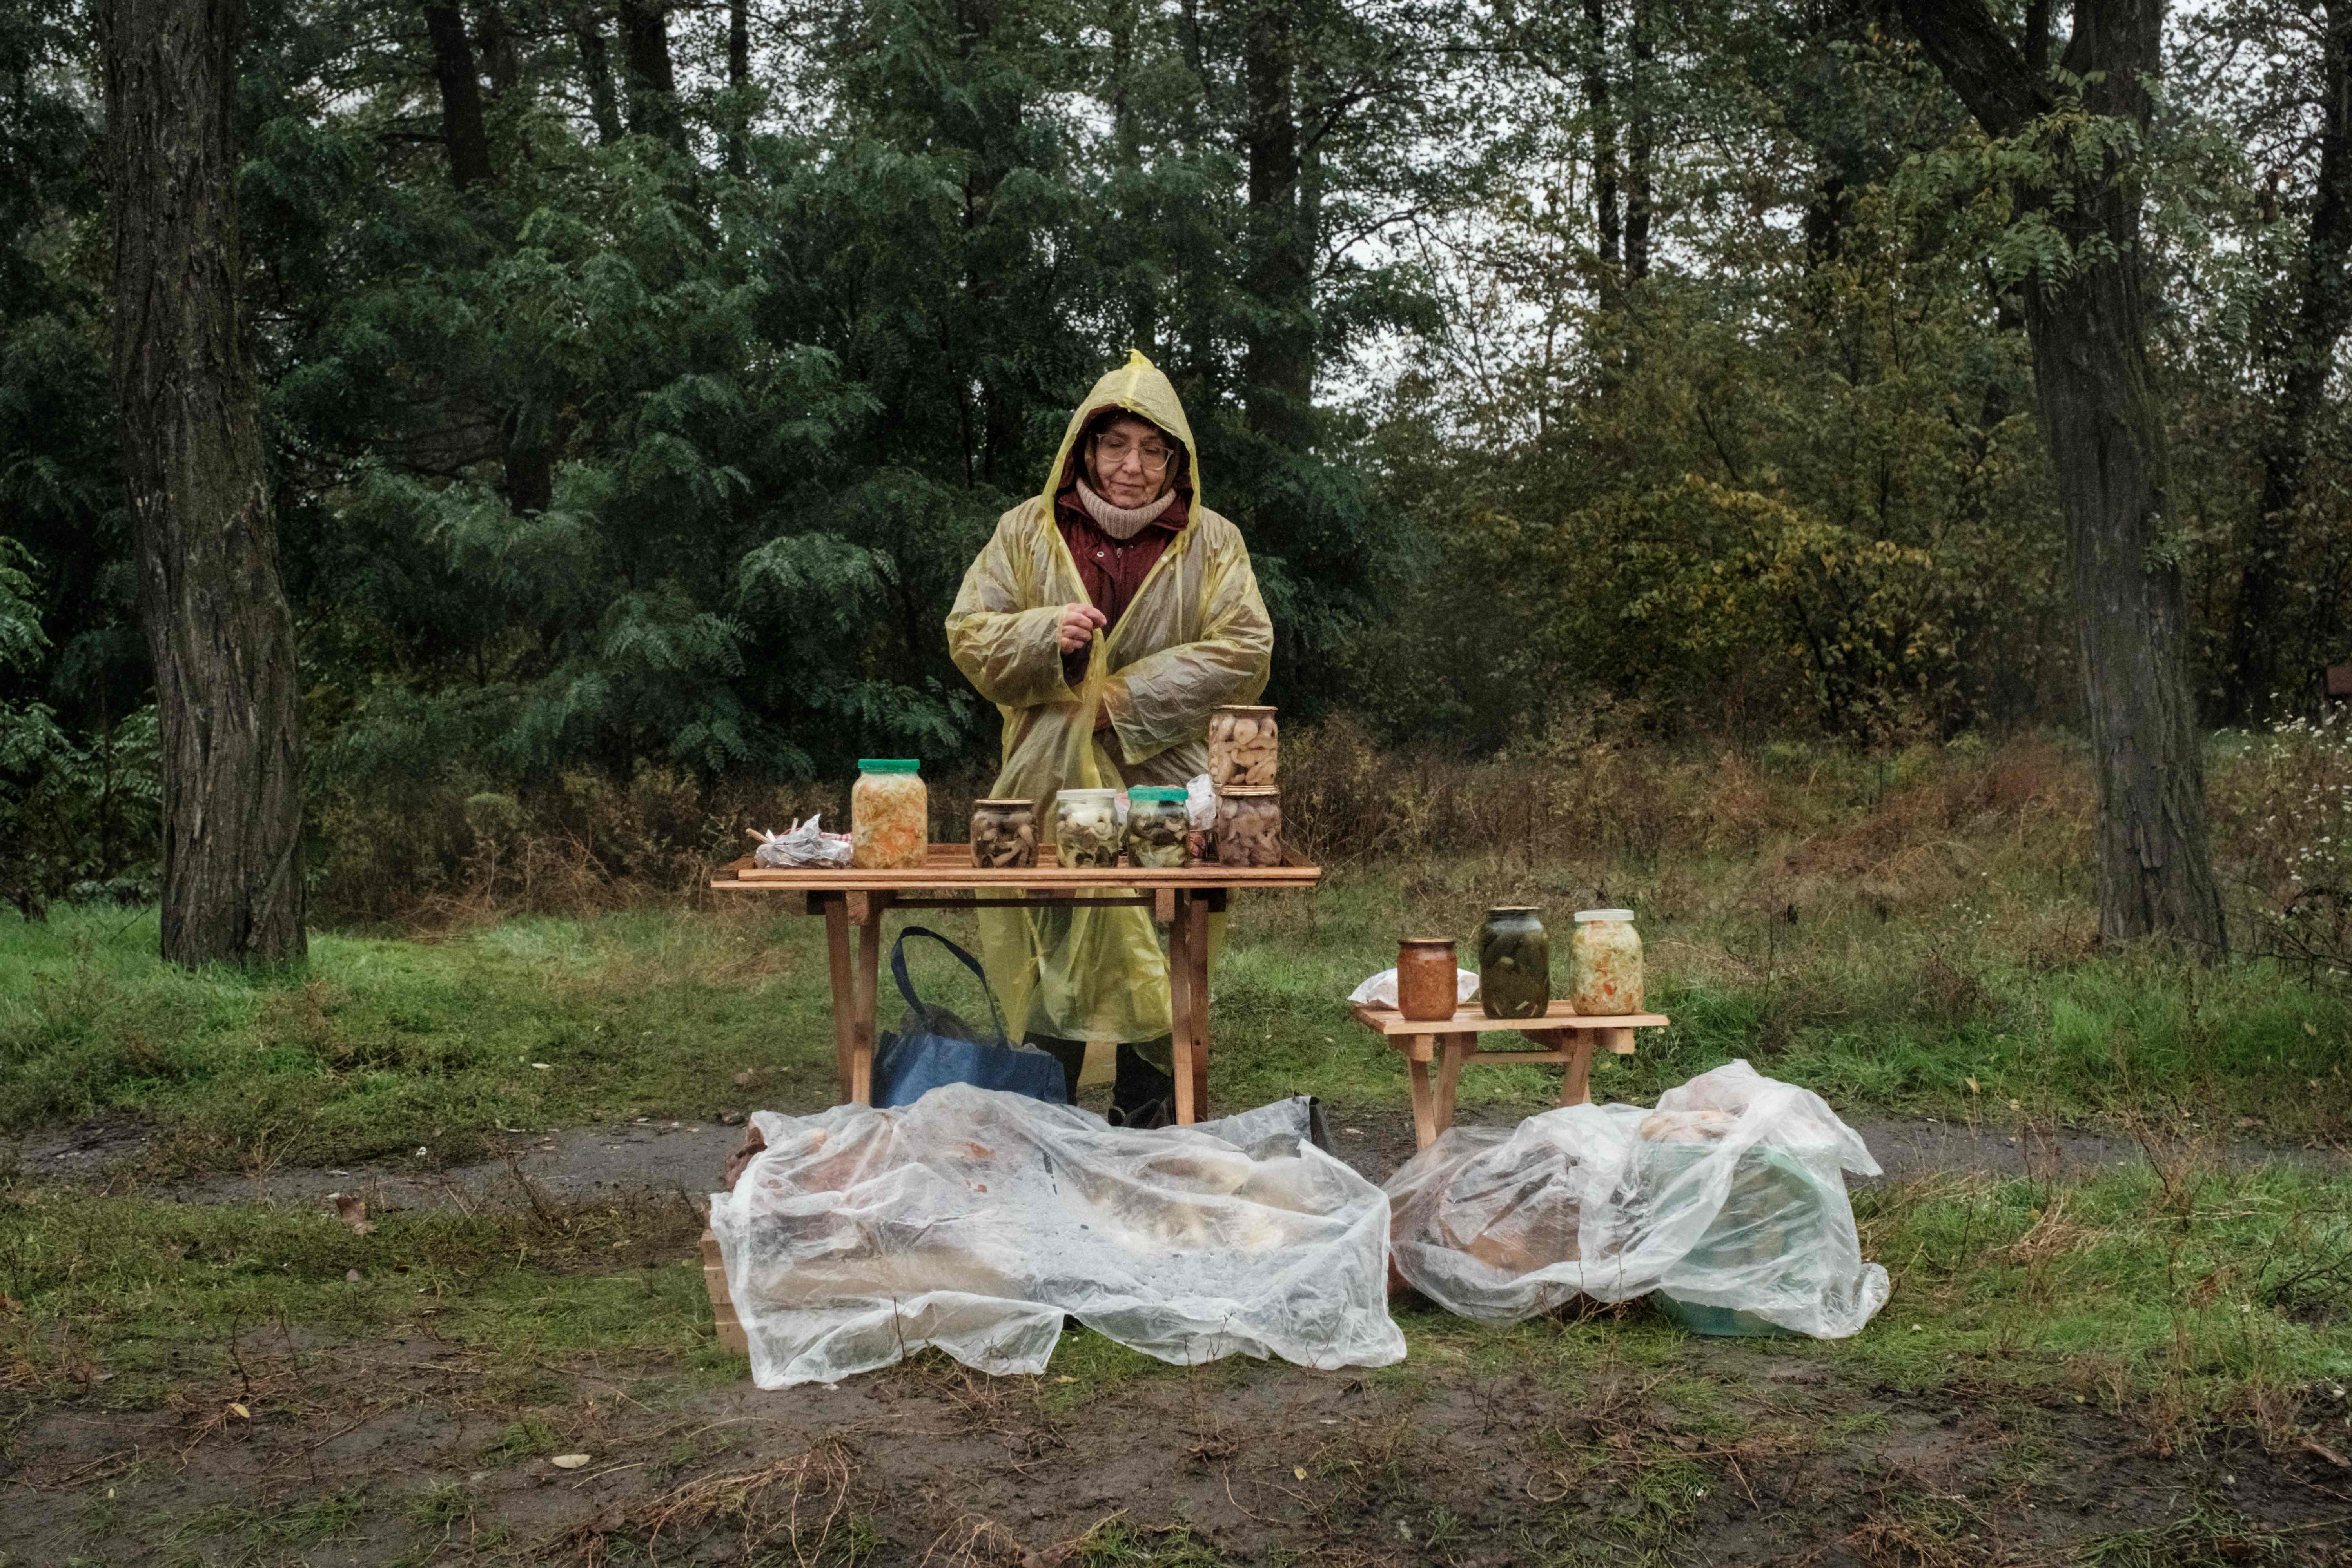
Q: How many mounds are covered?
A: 2